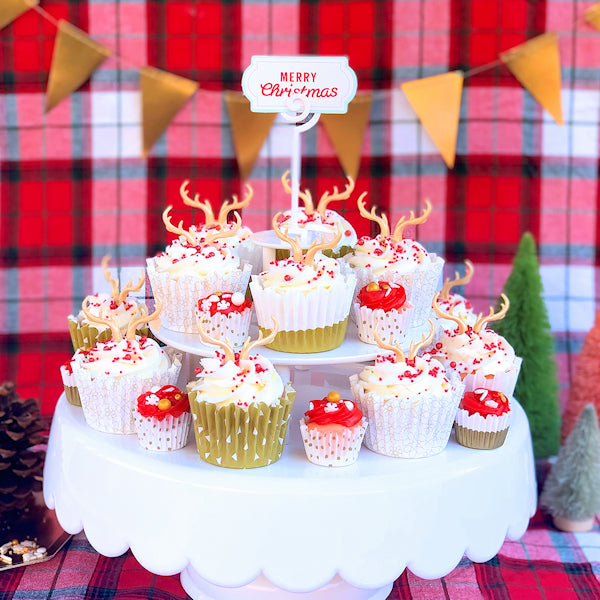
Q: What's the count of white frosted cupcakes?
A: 11